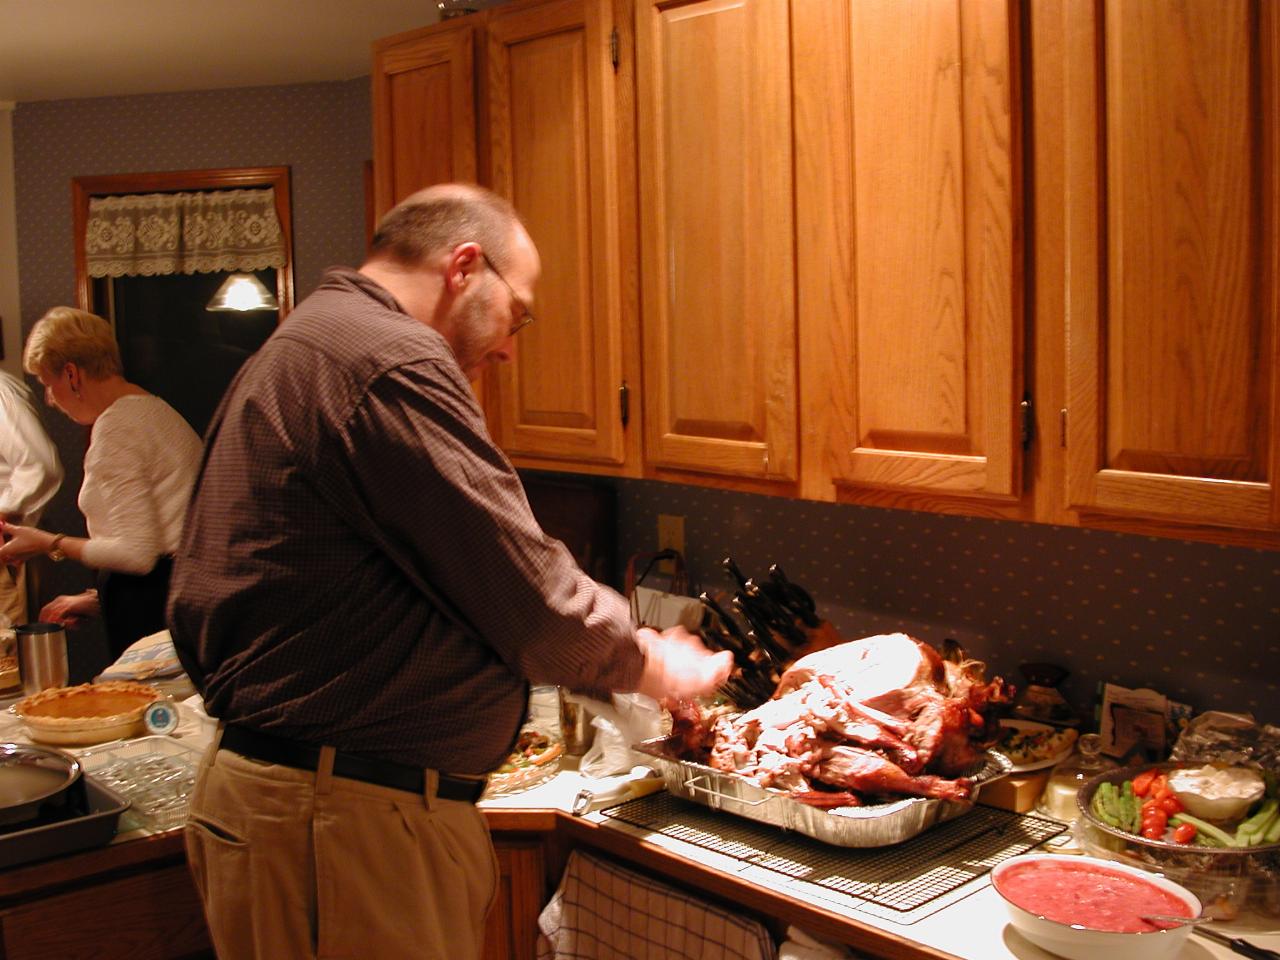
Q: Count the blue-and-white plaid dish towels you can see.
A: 1